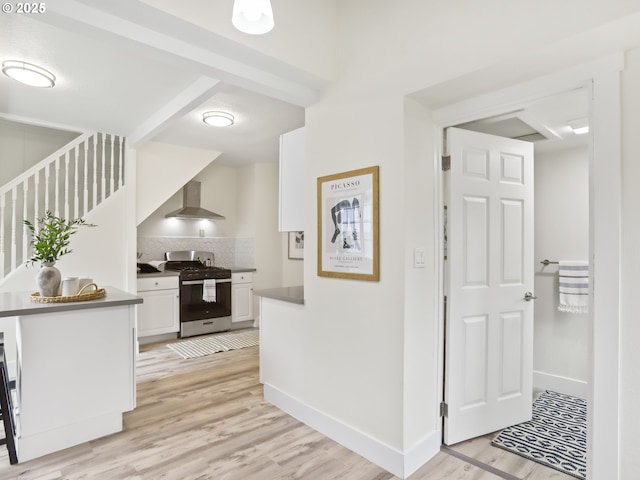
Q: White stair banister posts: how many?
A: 13